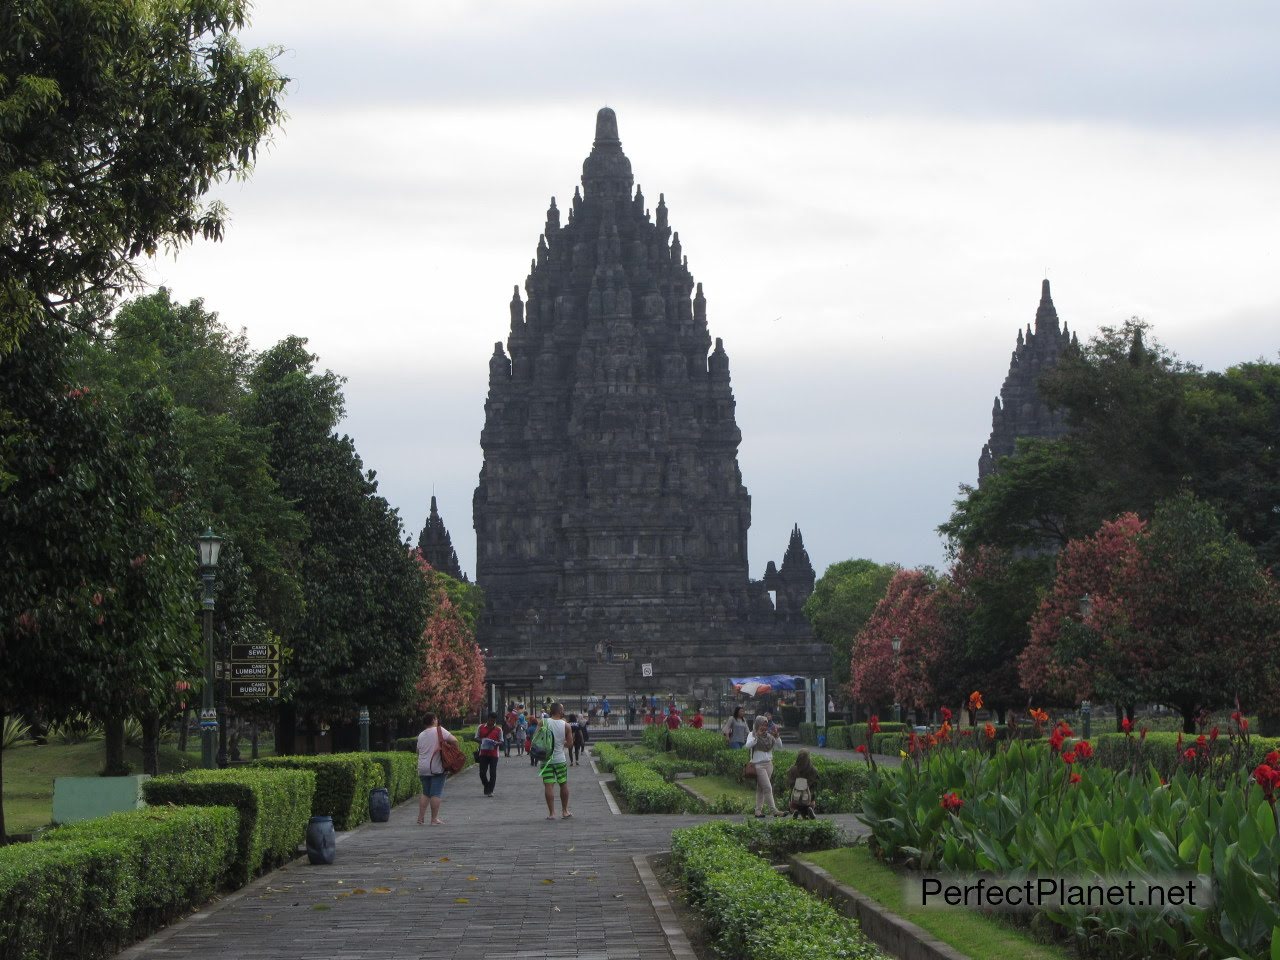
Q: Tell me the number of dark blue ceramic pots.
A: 2